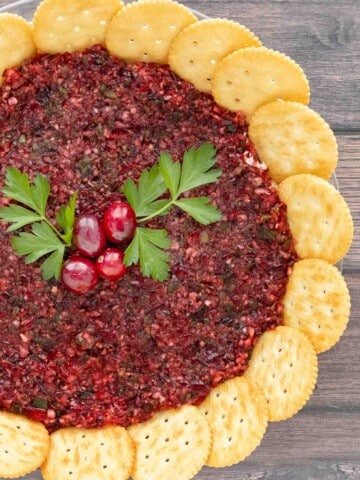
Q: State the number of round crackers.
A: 13